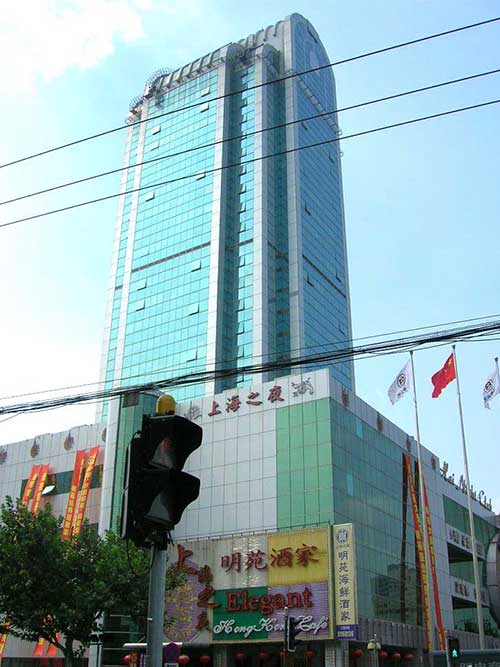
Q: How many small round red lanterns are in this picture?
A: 11